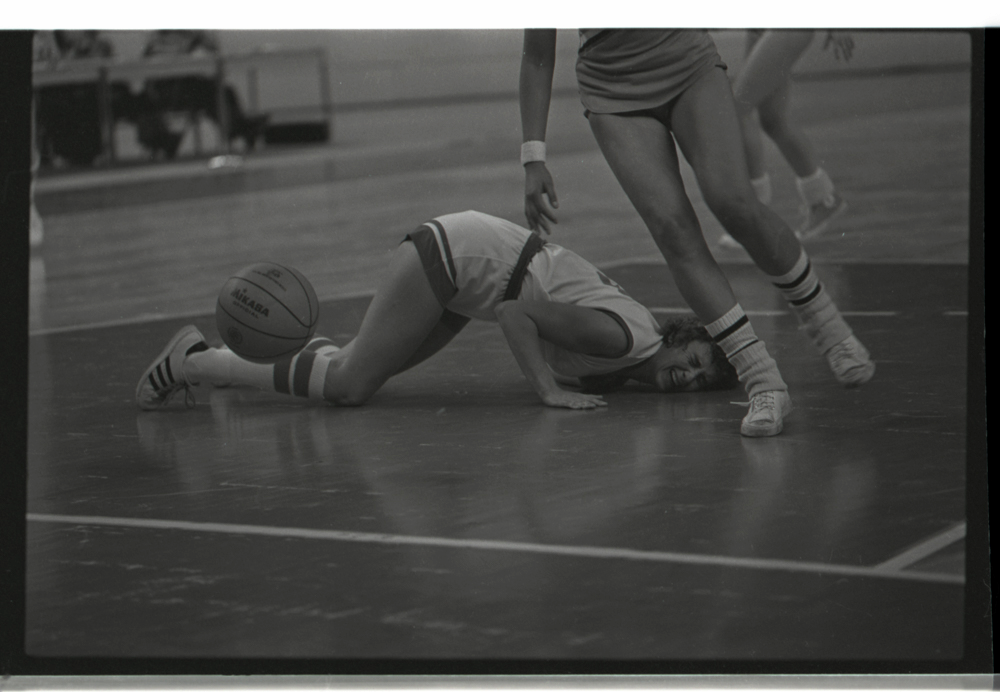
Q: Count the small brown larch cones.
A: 0